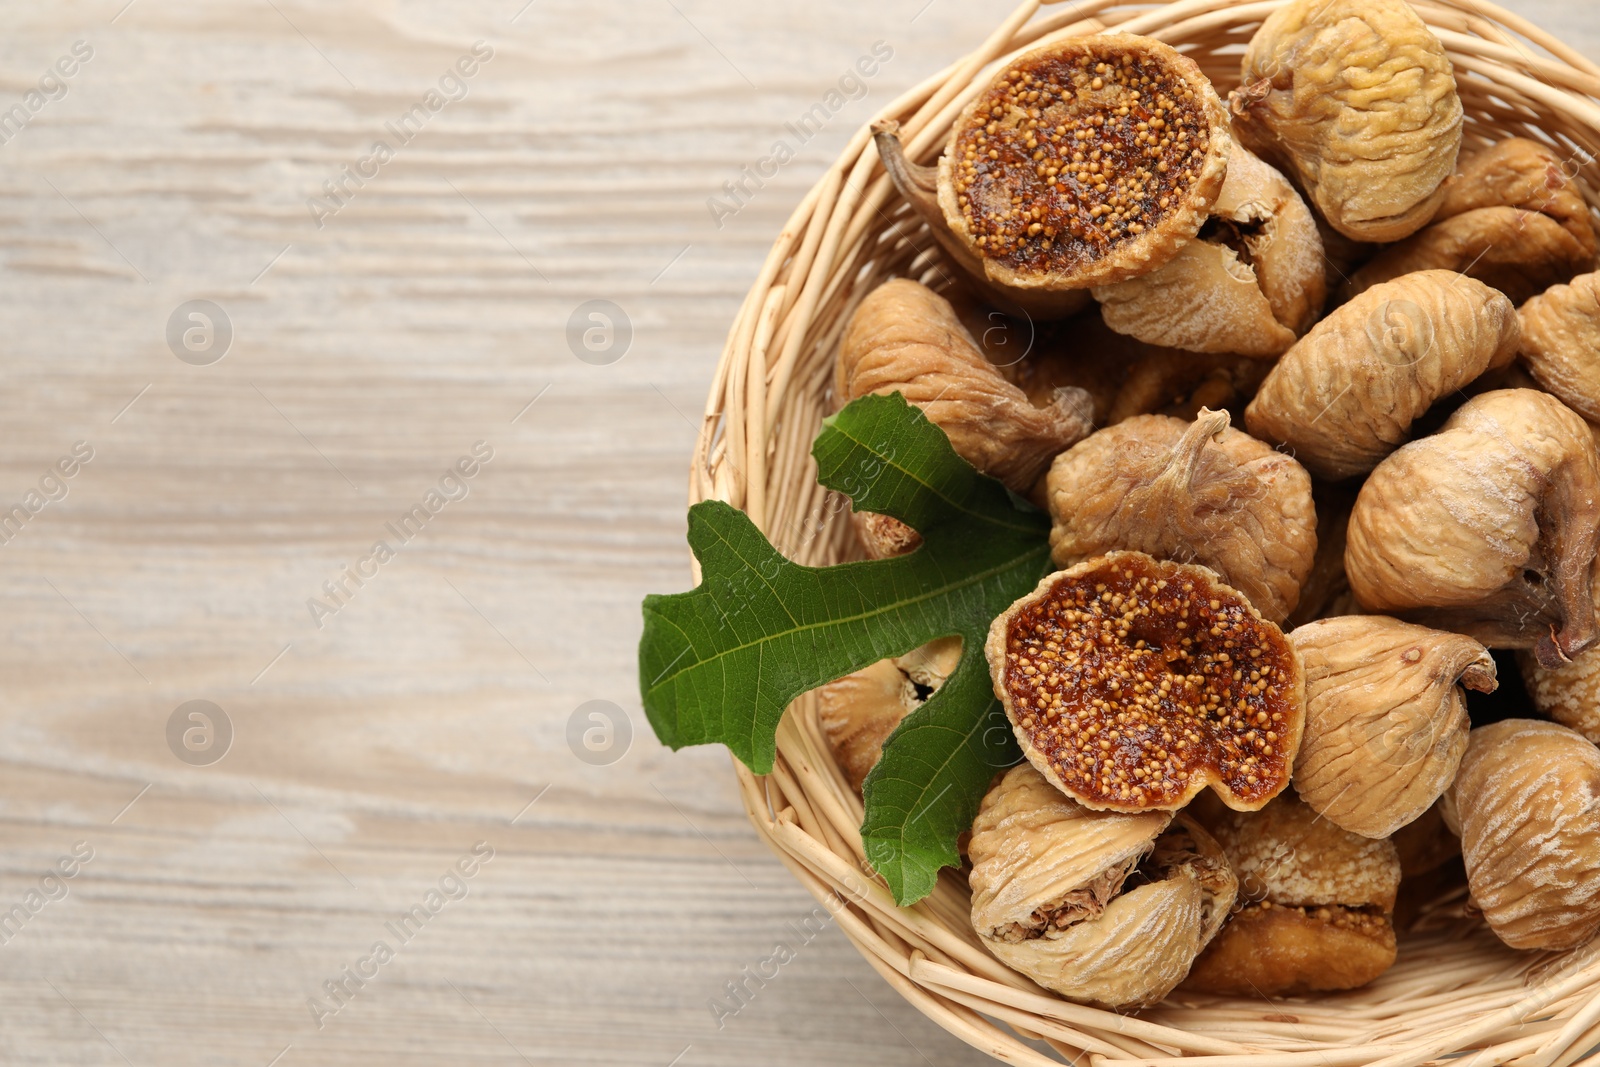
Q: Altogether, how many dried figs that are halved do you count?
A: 2